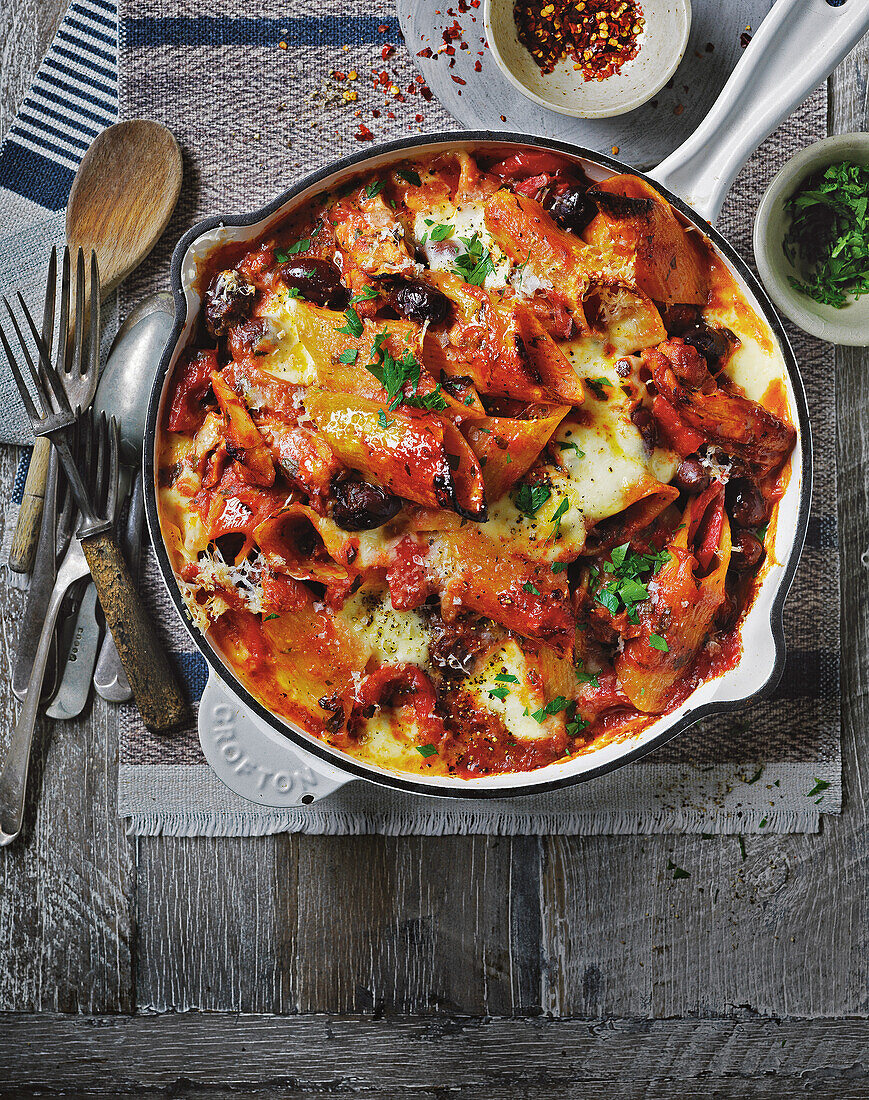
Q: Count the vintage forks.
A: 3